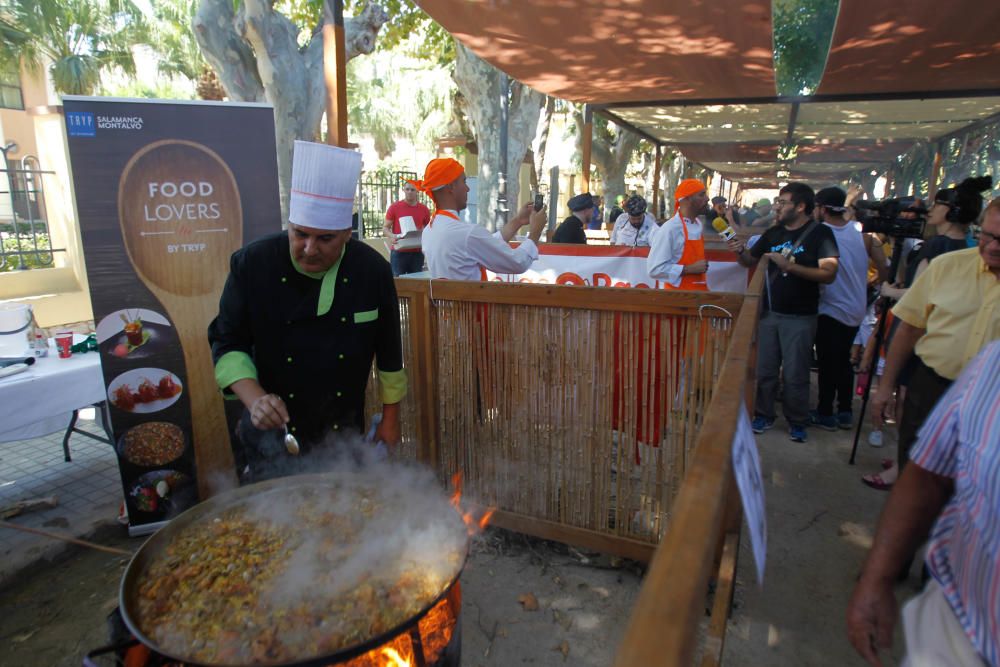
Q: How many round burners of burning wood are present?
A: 1